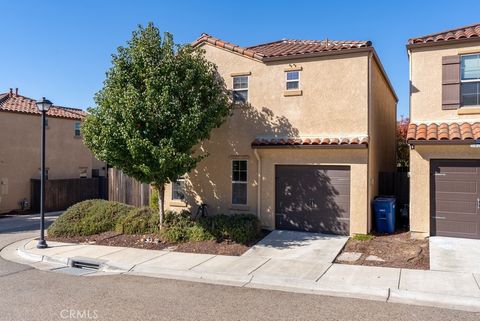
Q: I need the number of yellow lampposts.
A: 0